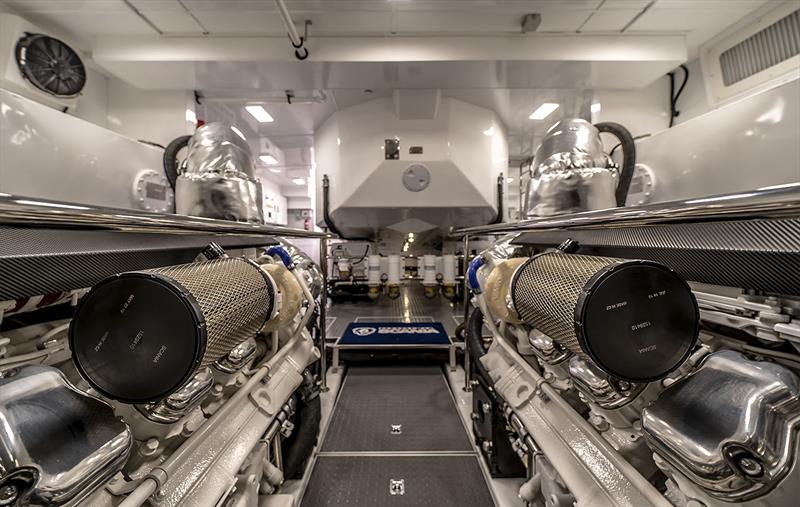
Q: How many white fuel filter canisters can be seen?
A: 4